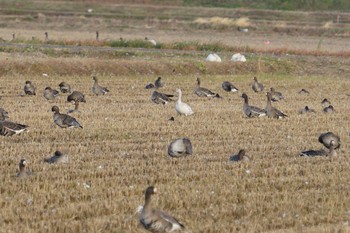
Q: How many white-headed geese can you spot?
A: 1